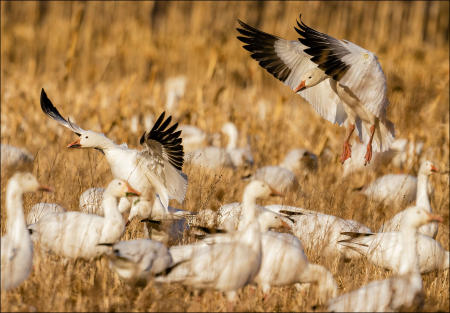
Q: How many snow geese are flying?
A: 2